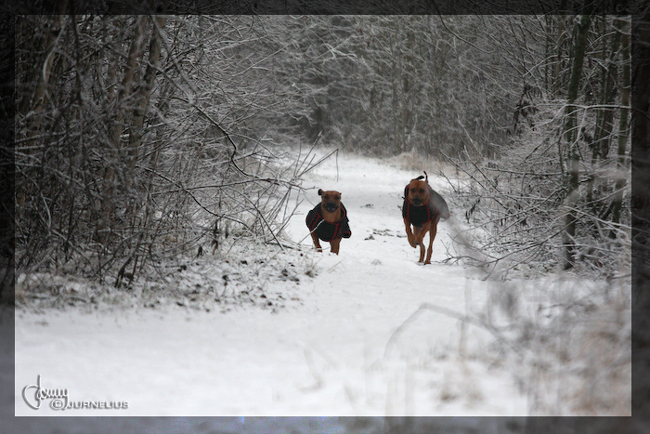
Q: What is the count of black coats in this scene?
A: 2